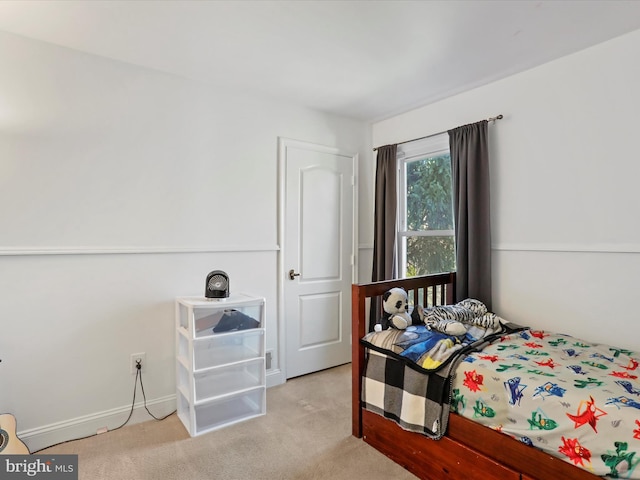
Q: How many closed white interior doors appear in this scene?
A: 1